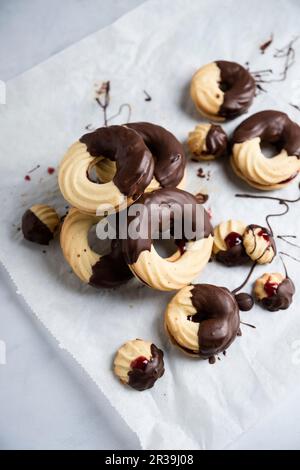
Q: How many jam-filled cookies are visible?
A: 4